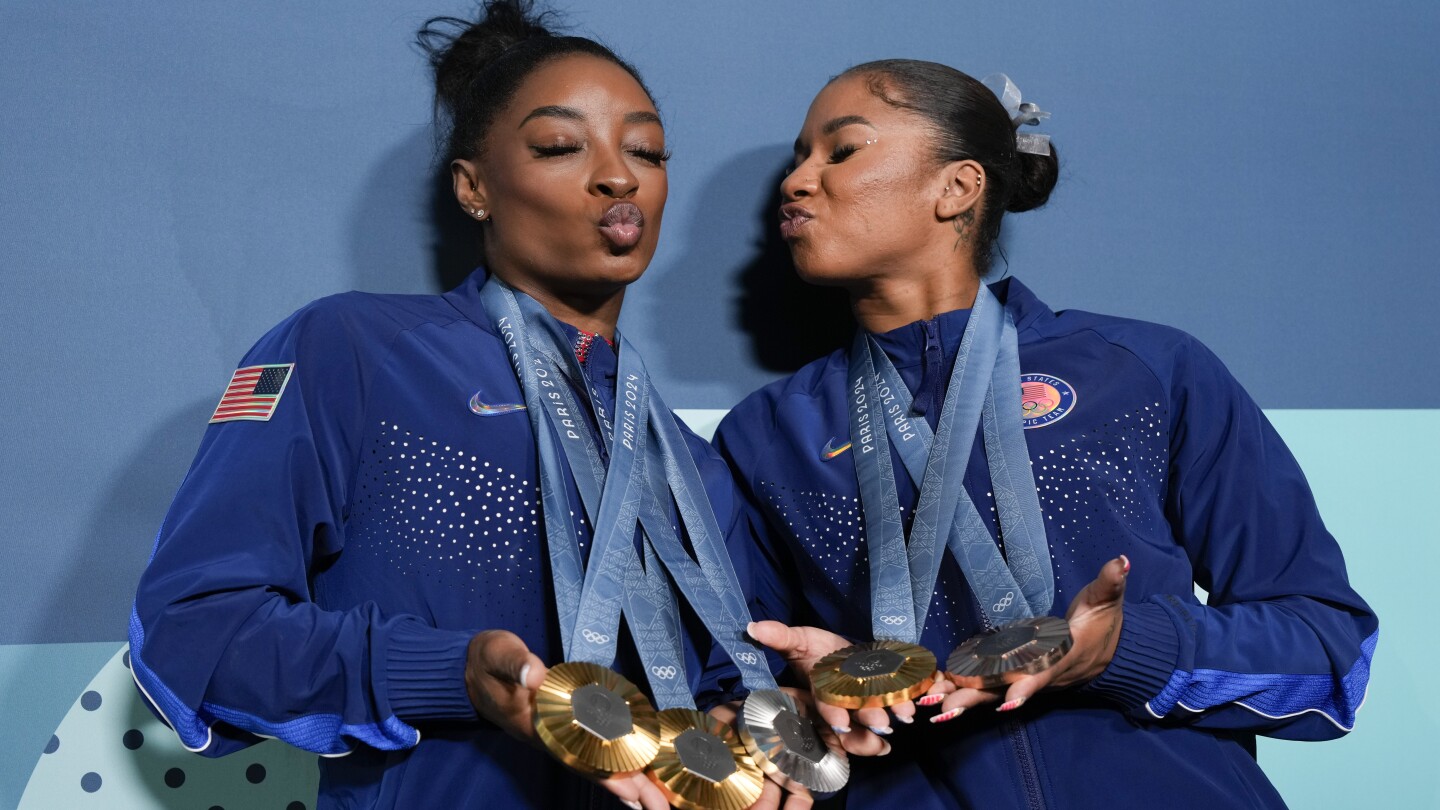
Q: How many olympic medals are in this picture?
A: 5